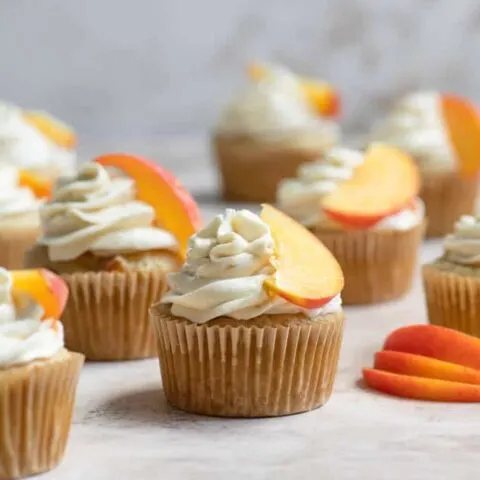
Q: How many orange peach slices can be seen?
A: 11